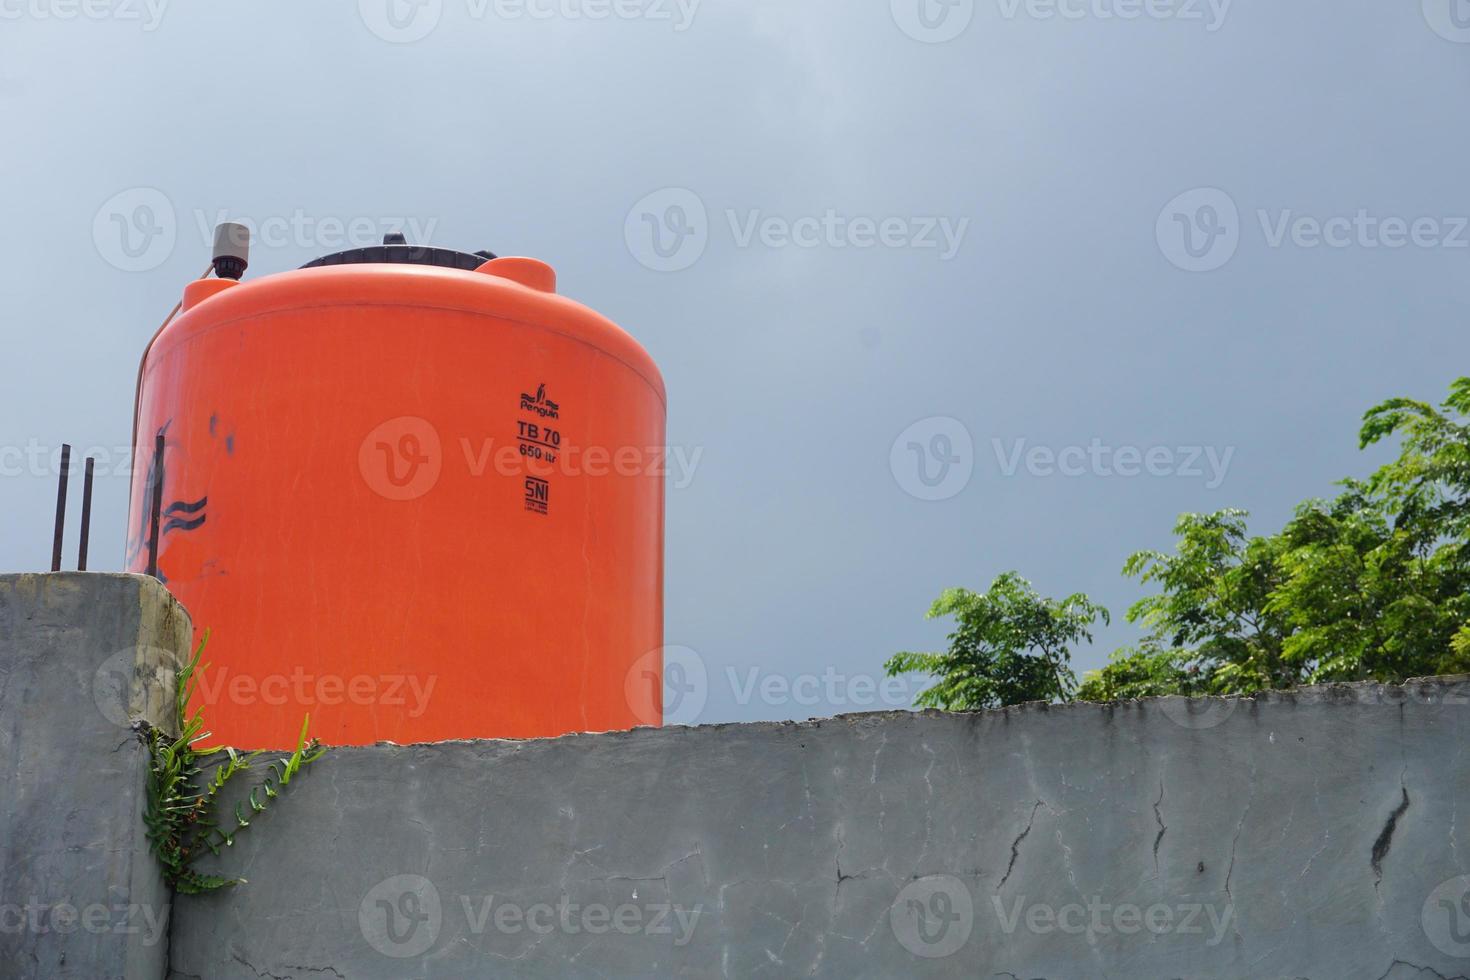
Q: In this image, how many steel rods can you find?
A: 3